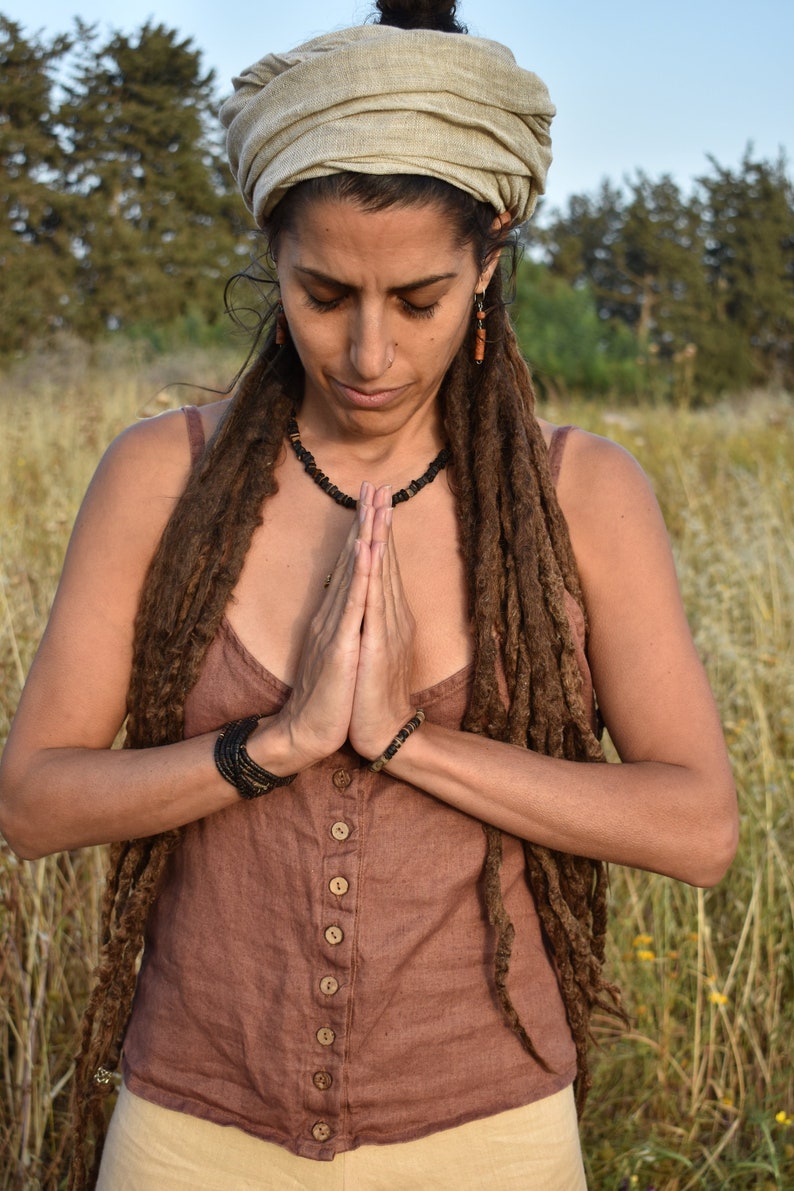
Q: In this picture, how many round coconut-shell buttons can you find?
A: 8